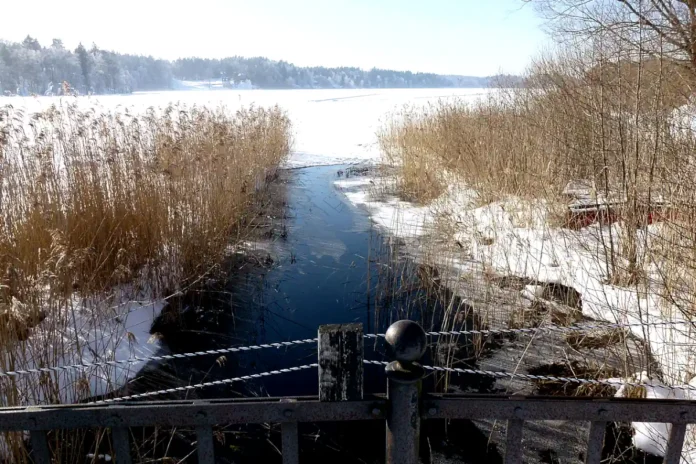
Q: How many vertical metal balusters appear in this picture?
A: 7